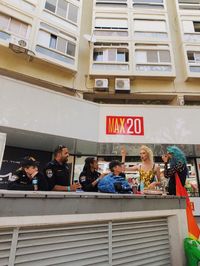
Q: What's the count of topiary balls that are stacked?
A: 0